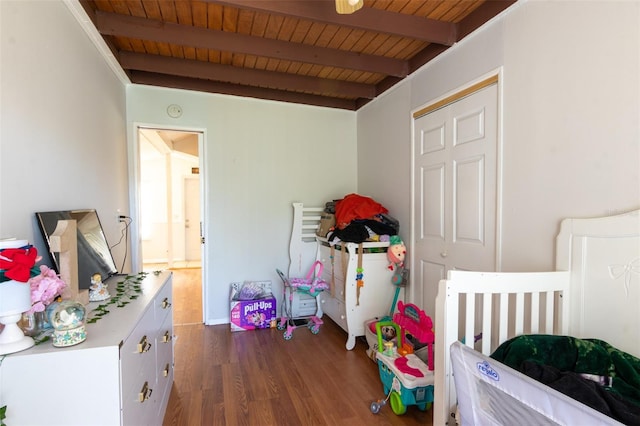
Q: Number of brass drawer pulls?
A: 5